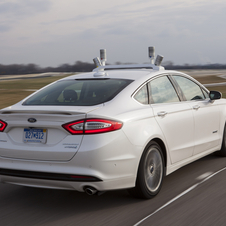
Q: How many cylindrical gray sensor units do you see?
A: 4